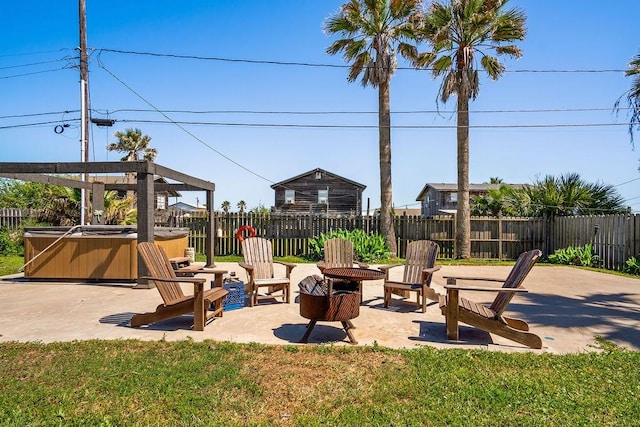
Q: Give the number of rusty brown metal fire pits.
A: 1